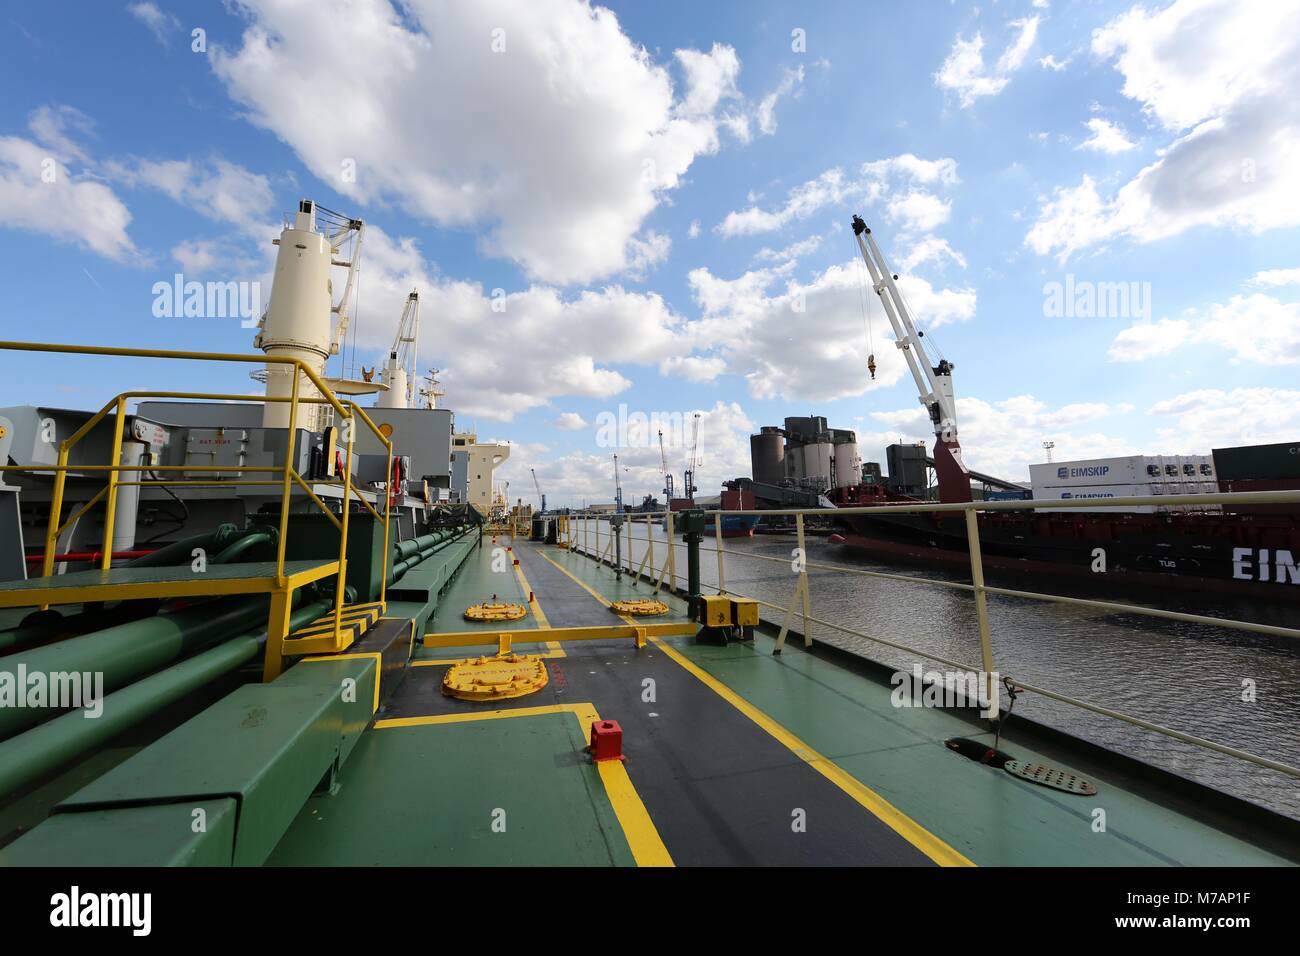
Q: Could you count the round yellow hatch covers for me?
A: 3